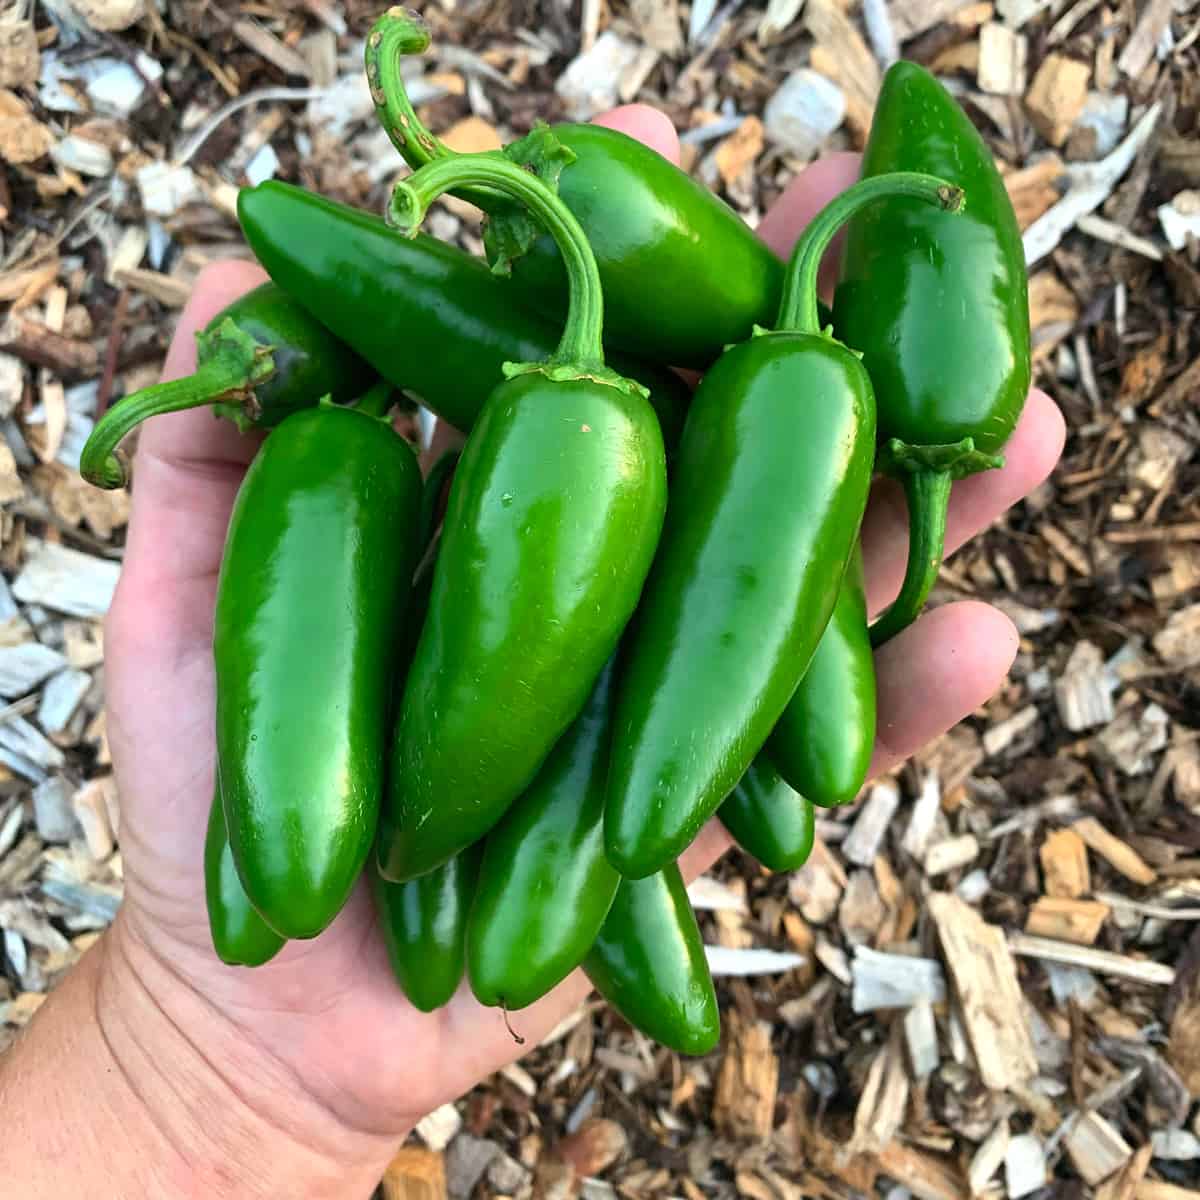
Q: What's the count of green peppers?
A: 13